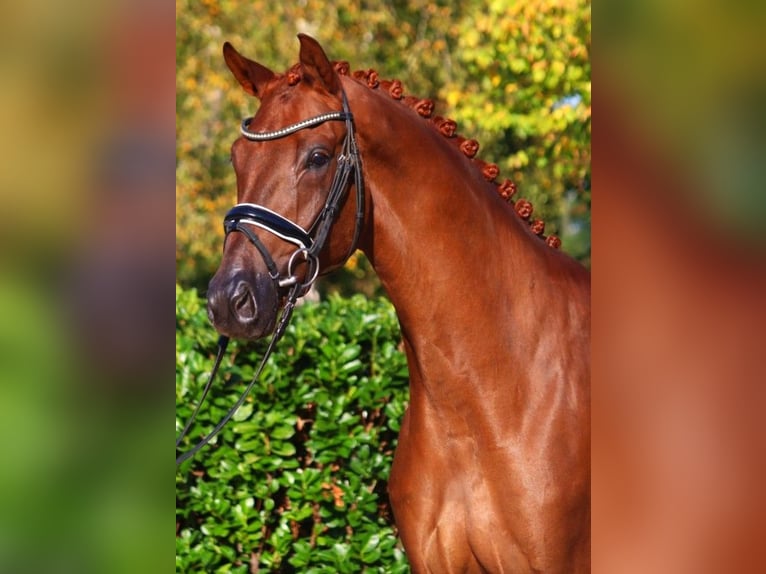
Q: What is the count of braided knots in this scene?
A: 12